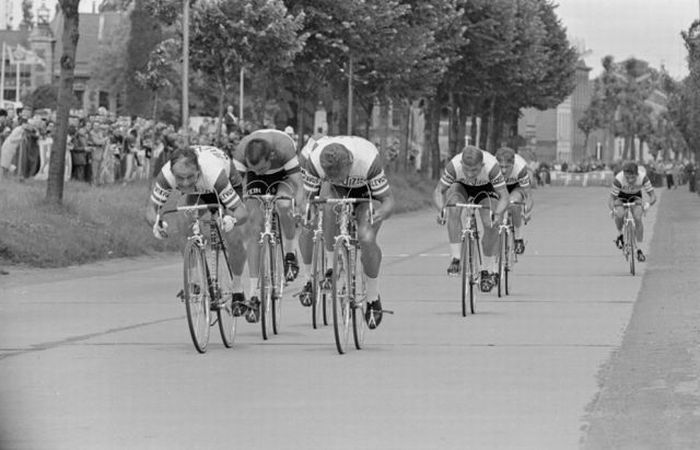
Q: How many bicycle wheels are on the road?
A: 14